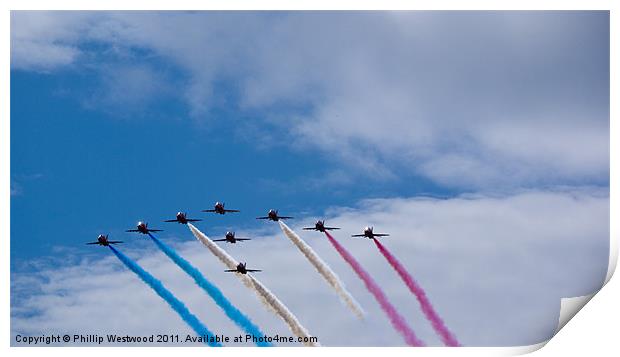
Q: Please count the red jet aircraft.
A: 9